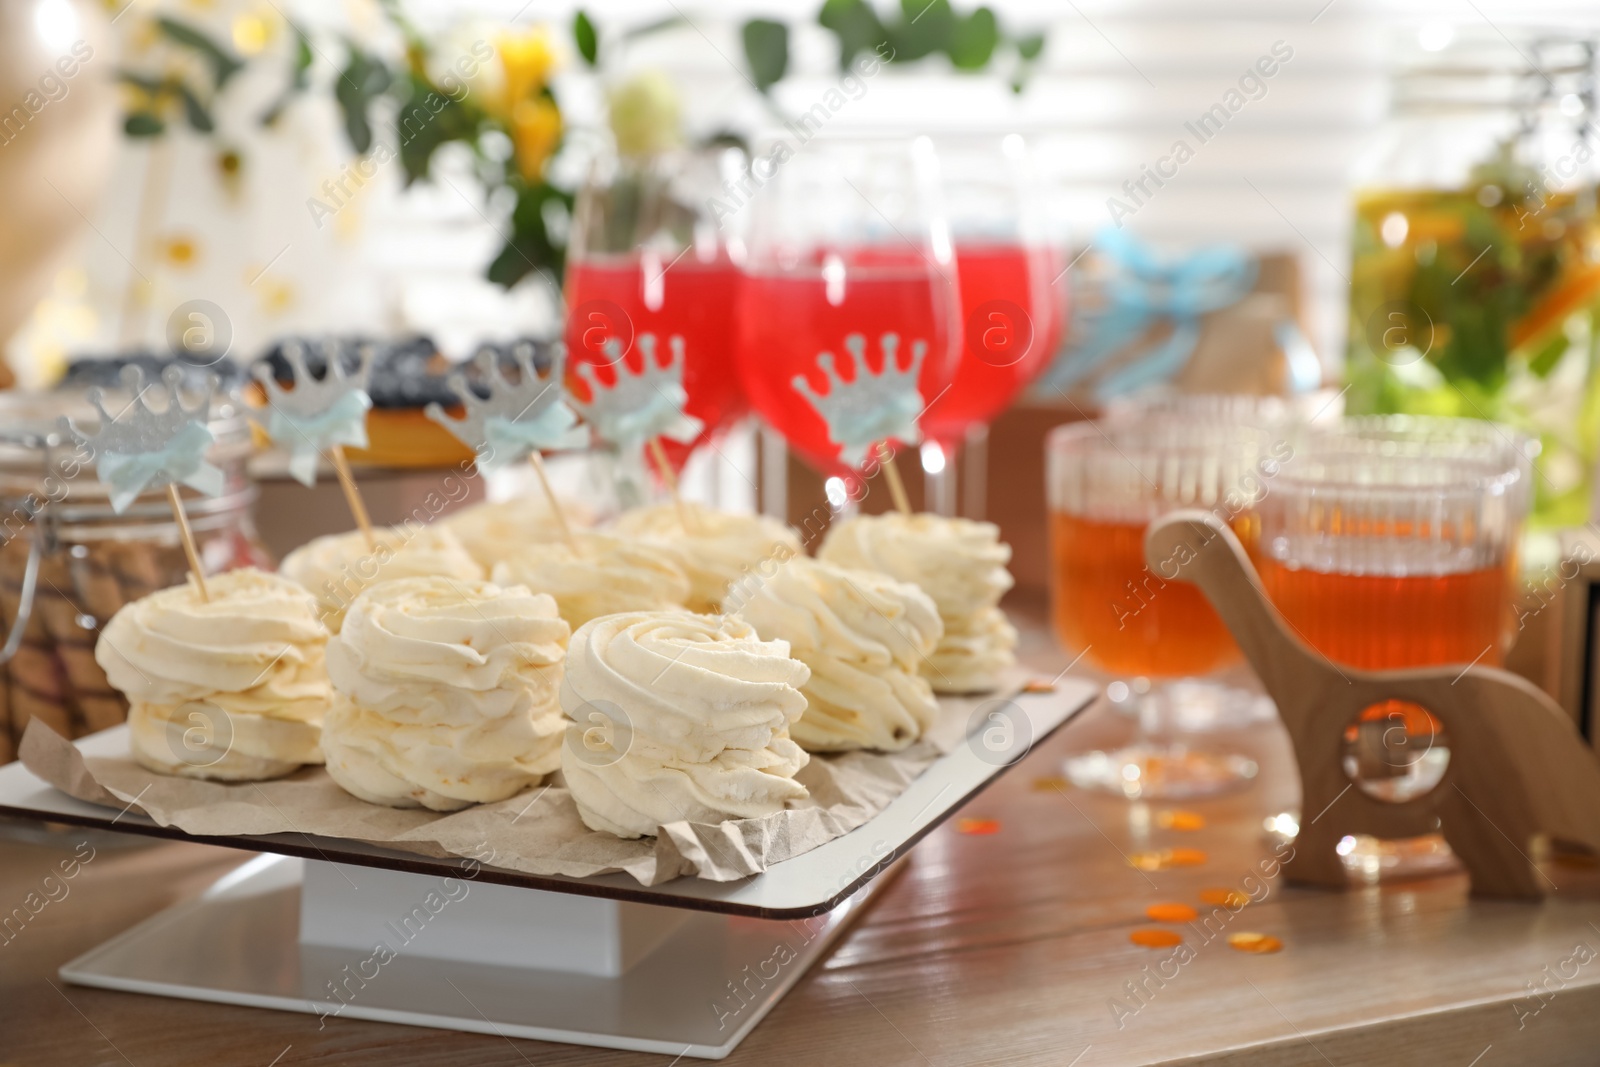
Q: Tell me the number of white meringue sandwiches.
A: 9